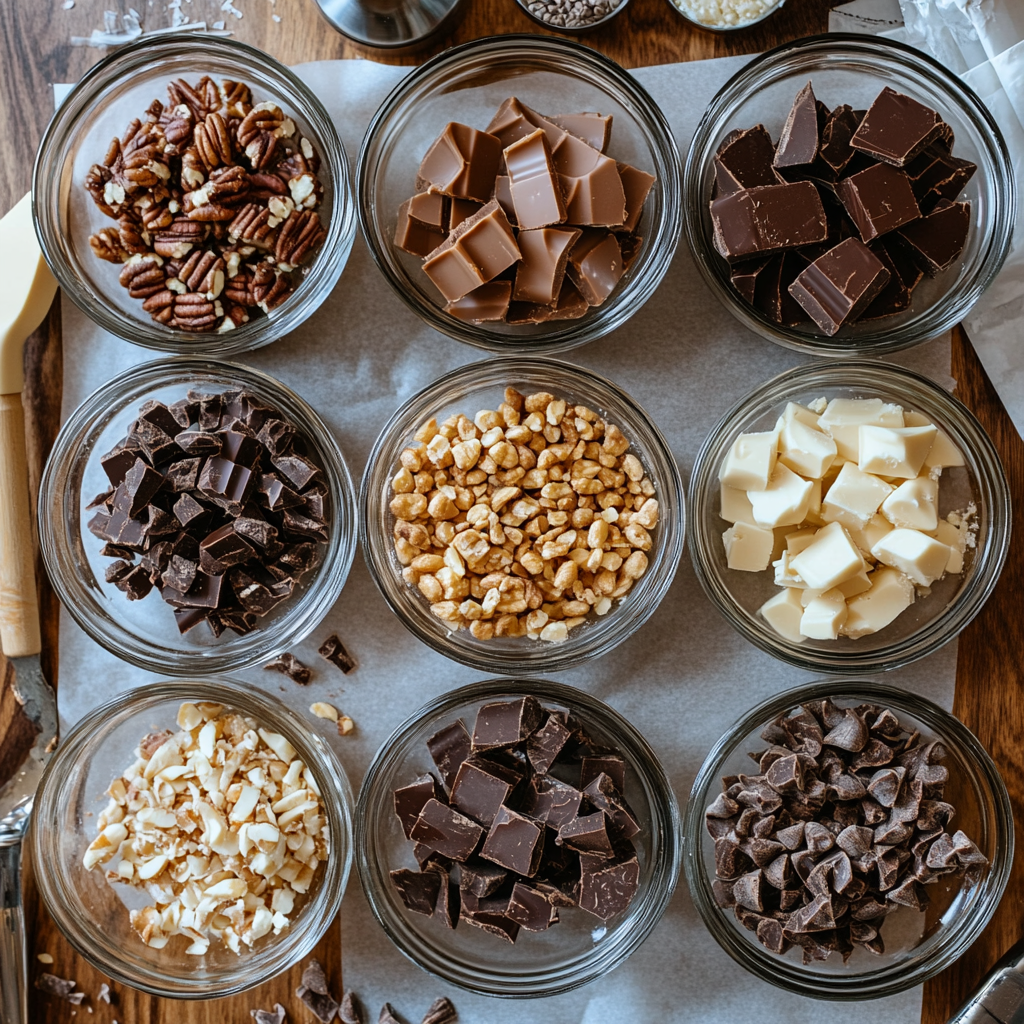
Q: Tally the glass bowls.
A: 9